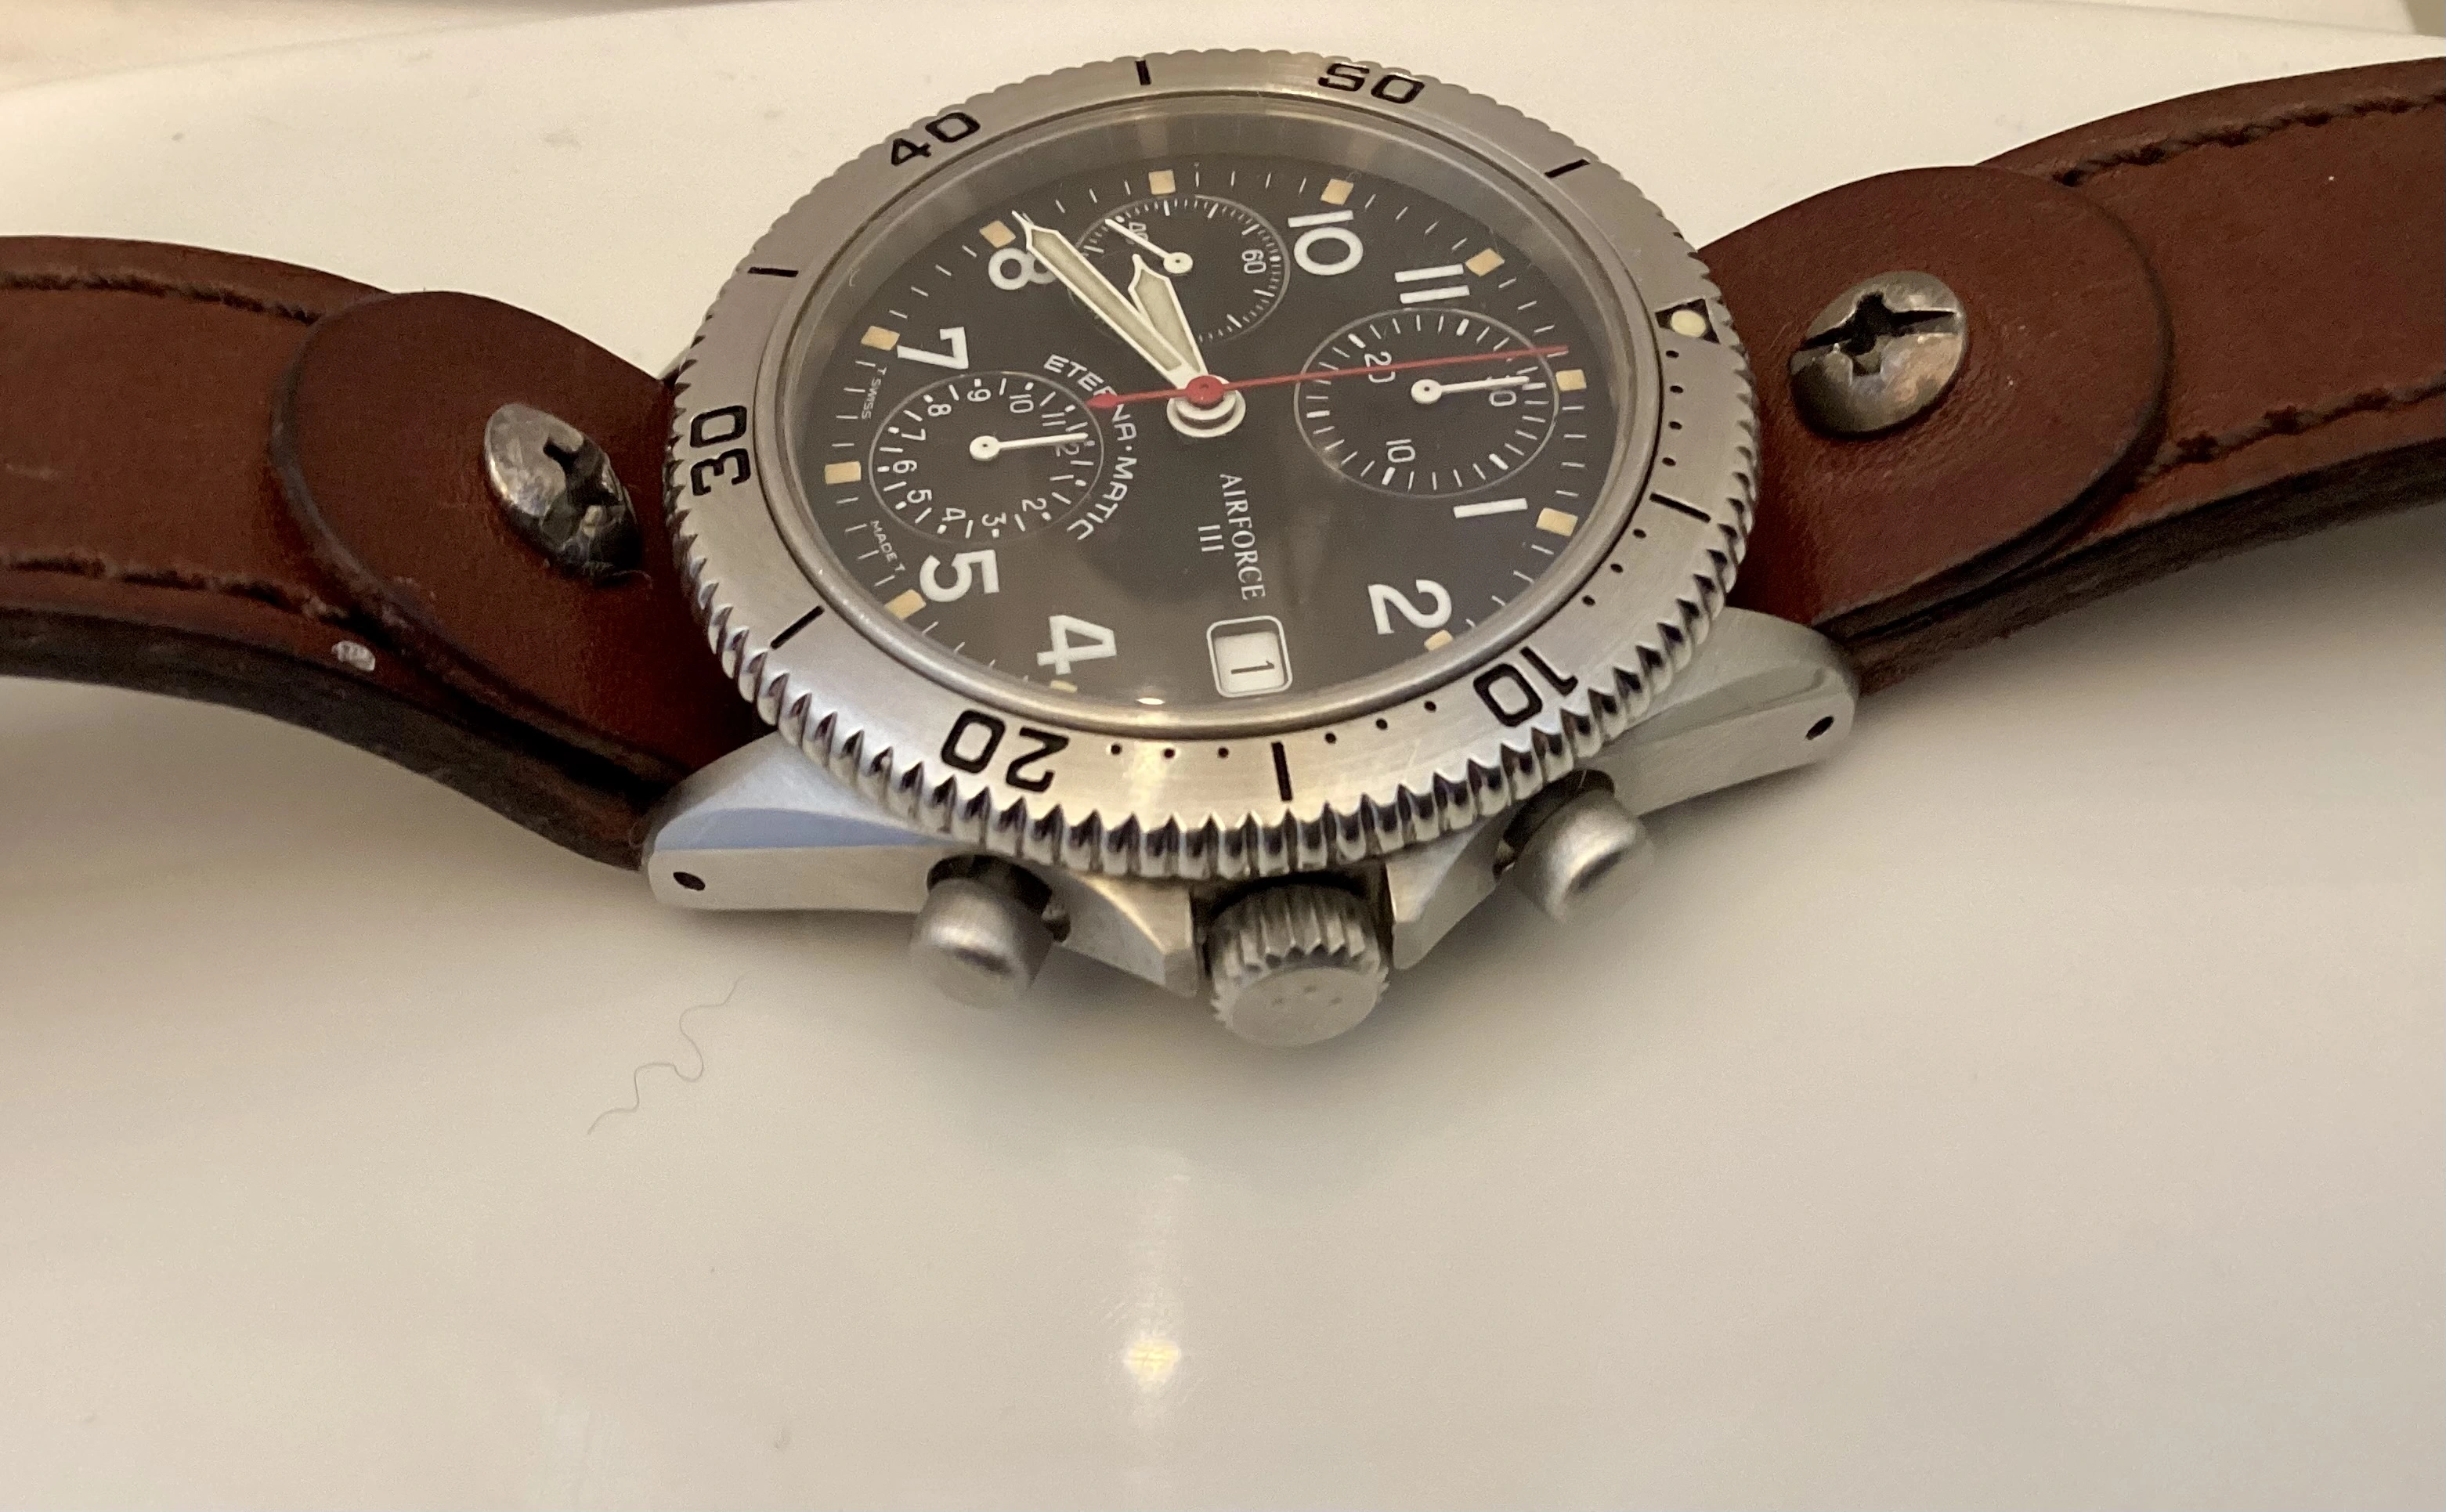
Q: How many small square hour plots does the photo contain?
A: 11